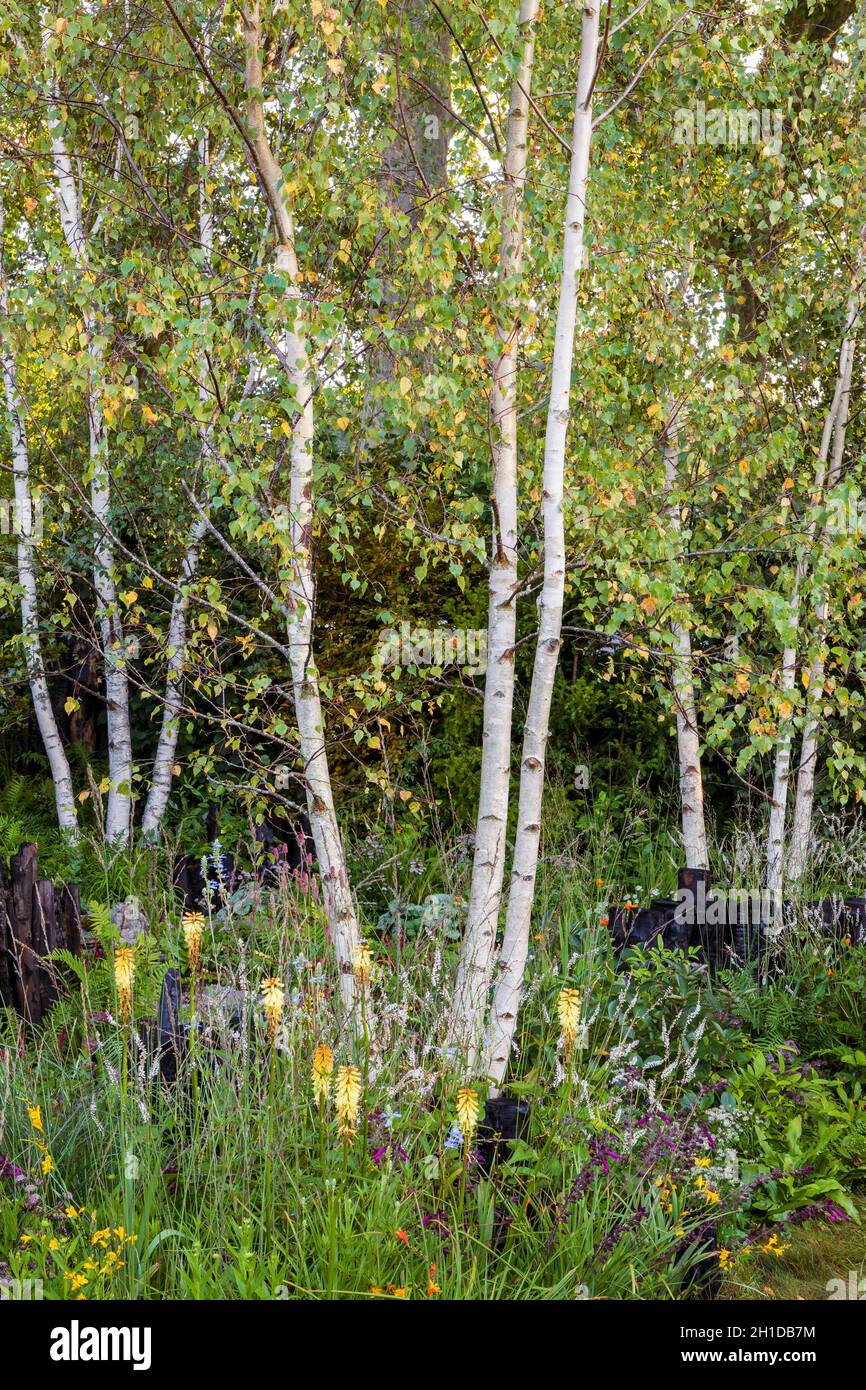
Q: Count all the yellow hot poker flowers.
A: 8